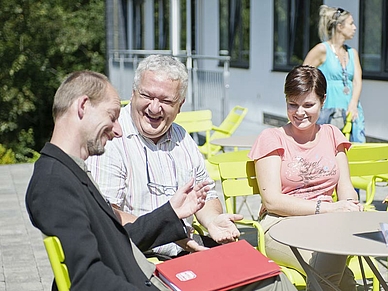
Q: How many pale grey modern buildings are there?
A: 1